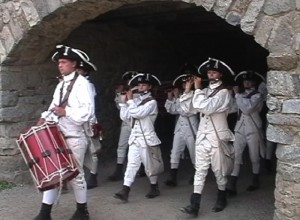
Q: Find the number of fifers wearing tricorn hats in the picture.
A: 5